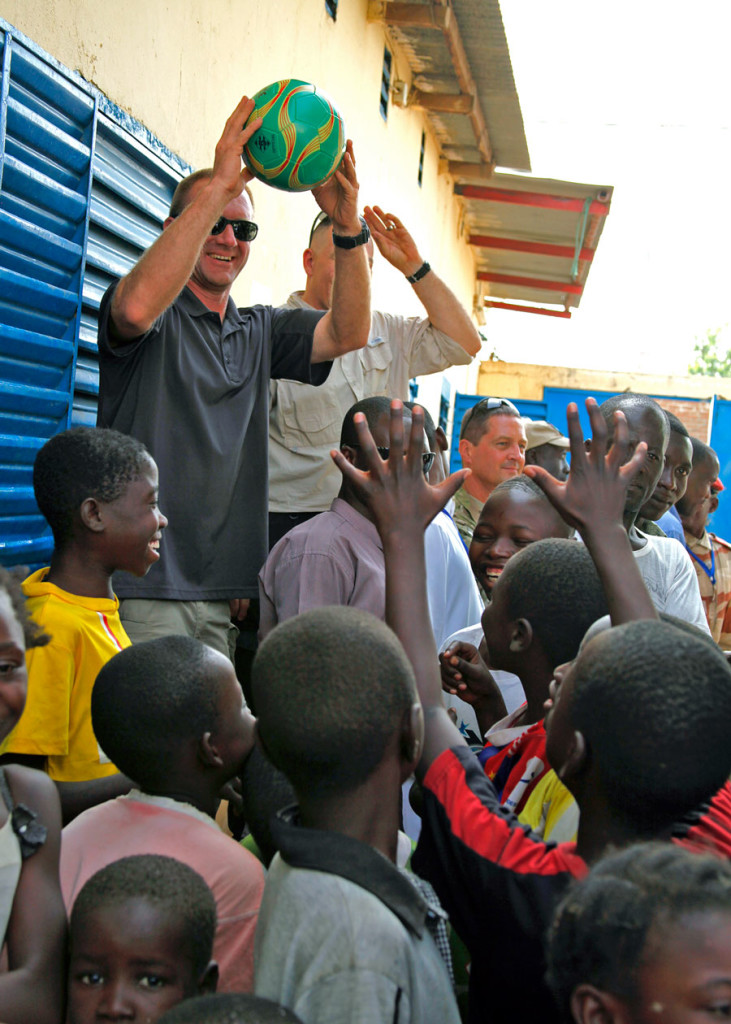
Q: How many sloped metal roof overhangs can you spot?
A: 2